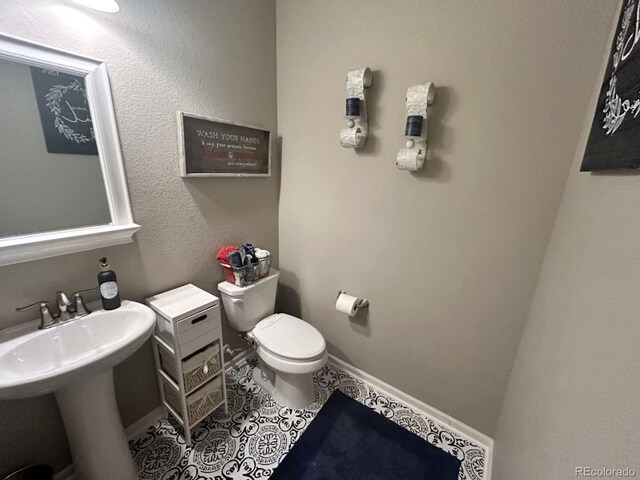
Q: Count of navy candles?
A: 2